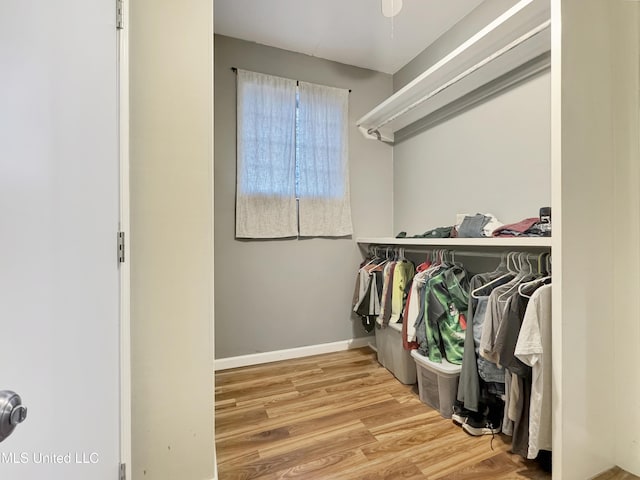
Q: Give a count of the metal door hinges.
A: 3